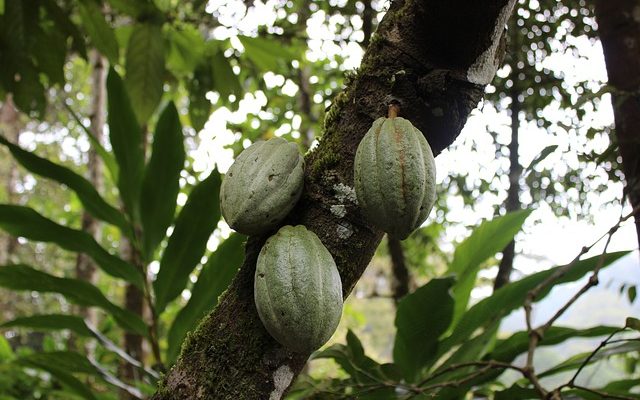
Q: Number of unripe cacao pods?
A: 3